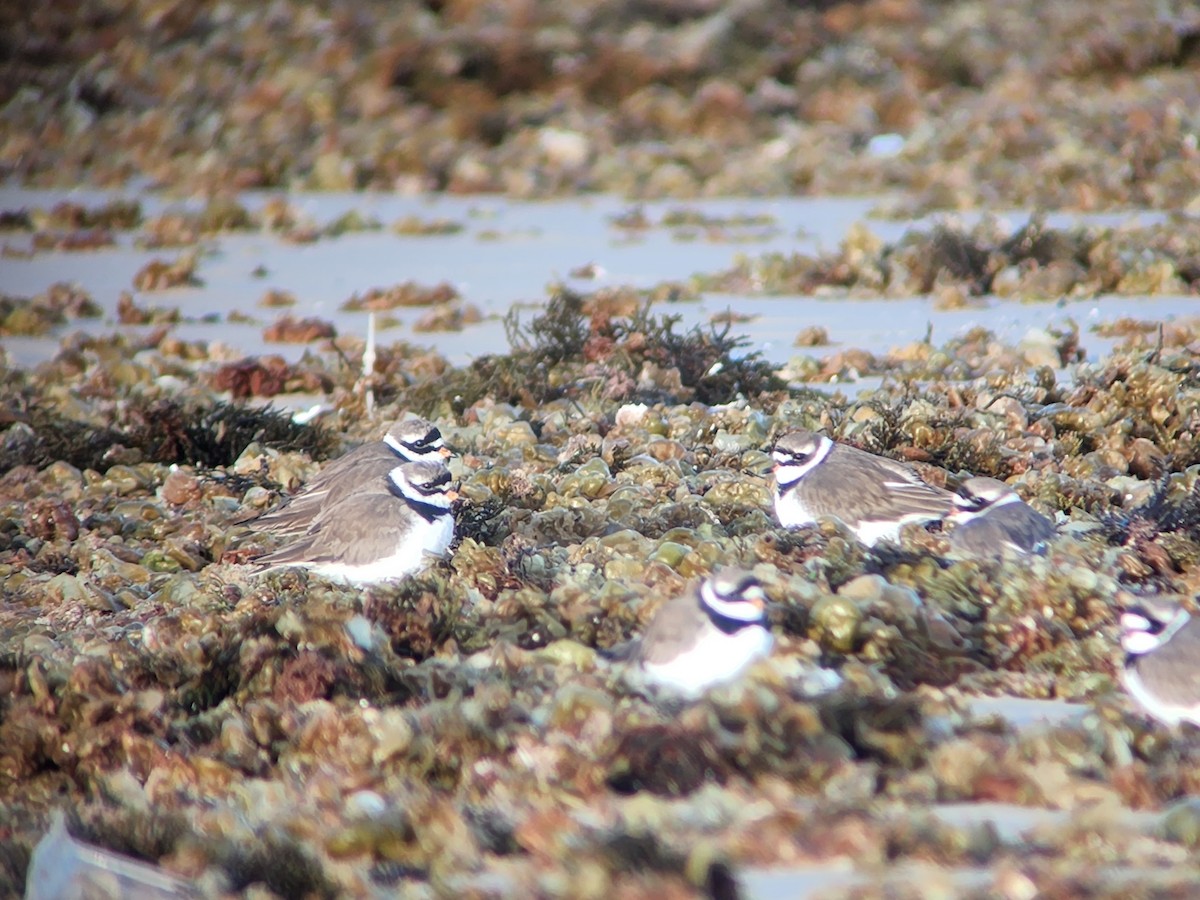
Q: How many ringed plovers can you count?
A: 6